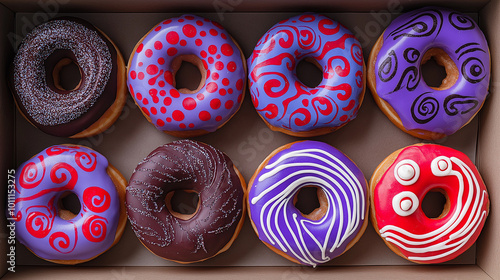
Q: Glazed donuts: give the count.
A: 8